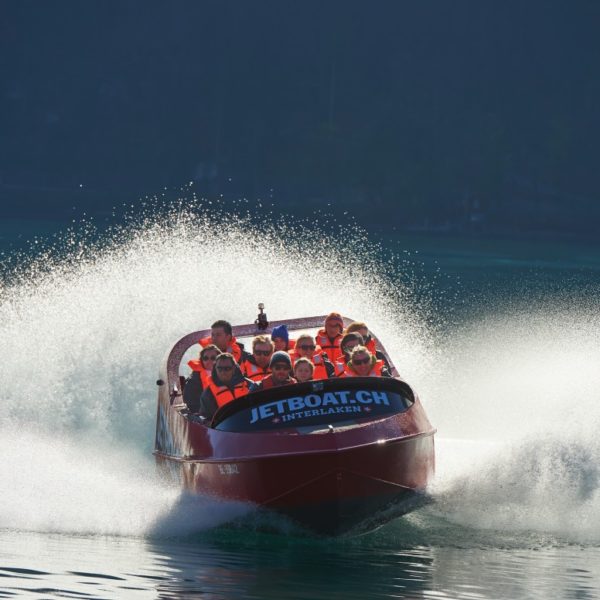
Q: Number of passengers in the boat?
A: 12